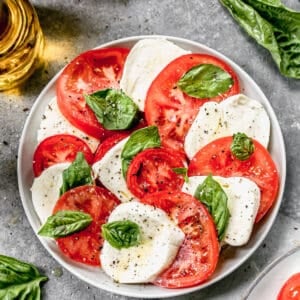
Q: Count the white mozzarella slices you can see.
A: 7